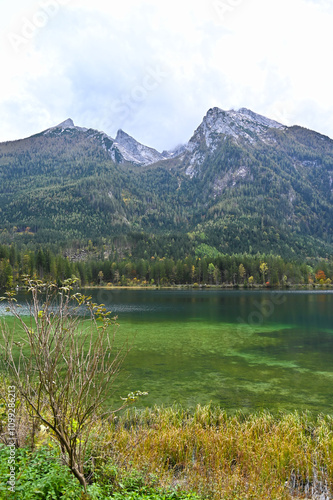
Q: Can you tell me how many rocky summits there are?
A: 3